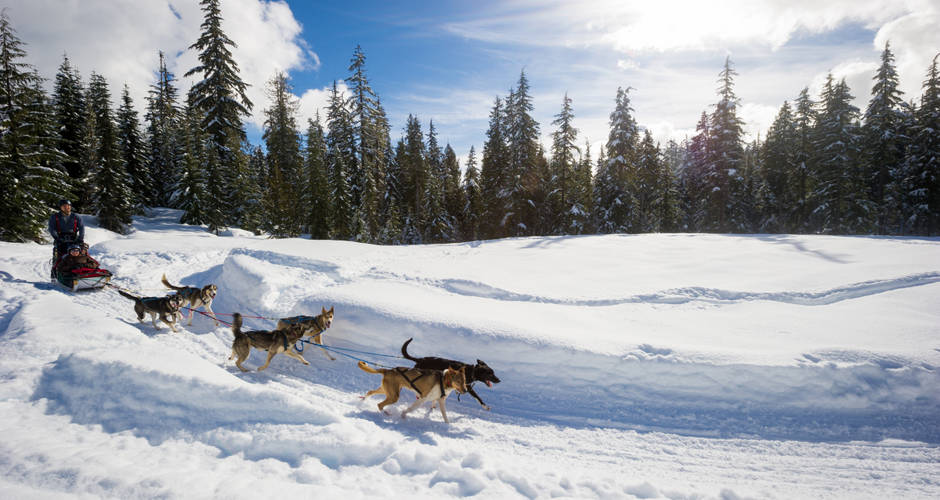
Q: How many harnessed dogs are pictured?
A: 6